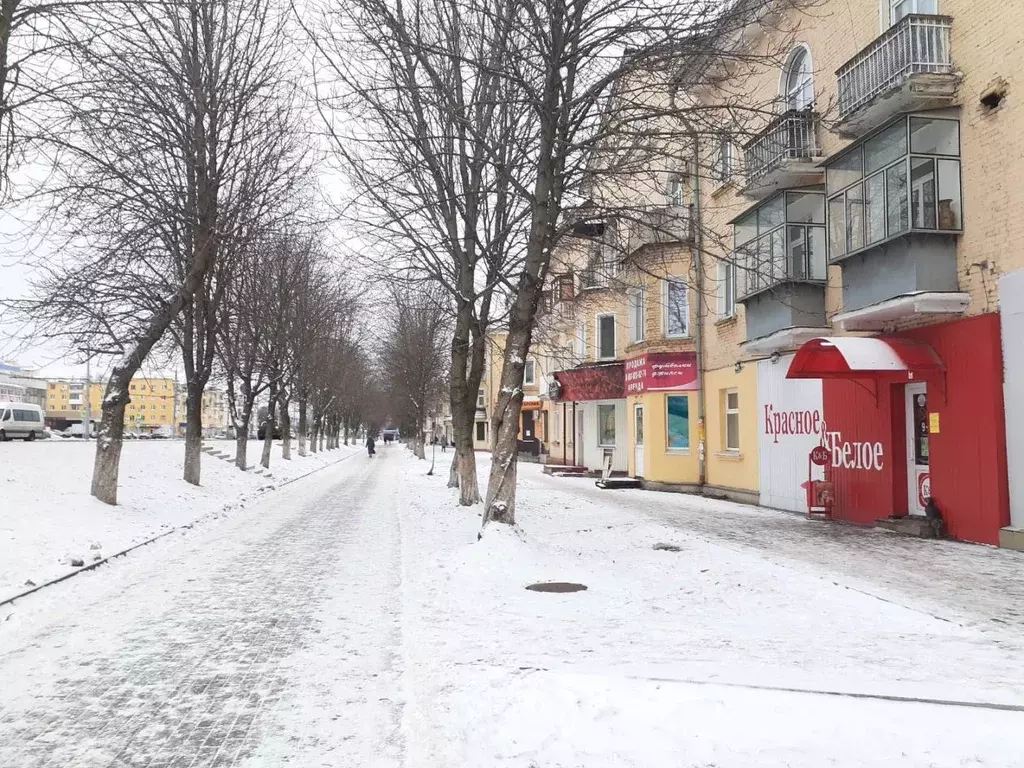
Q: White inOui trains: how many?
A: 0